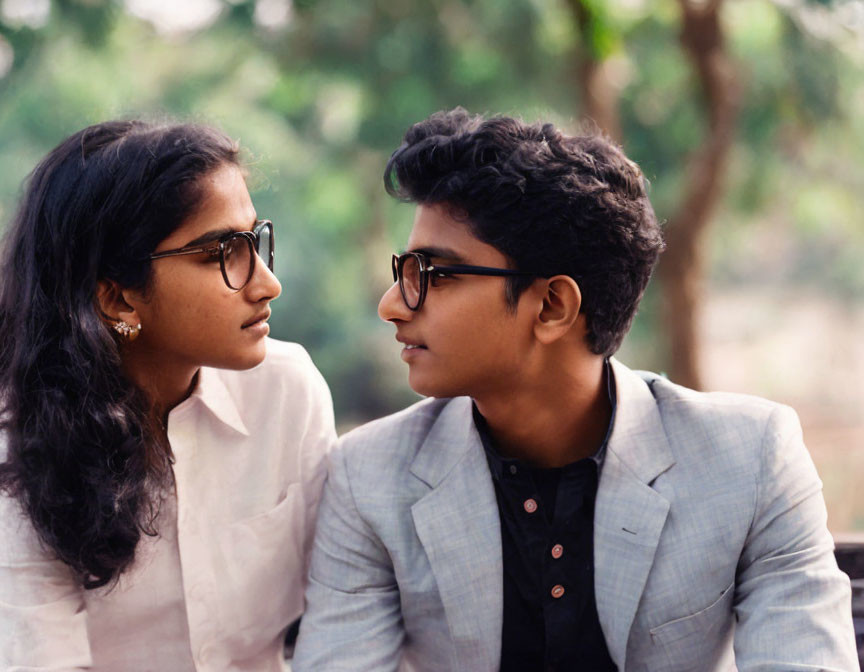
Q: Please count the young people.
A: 2